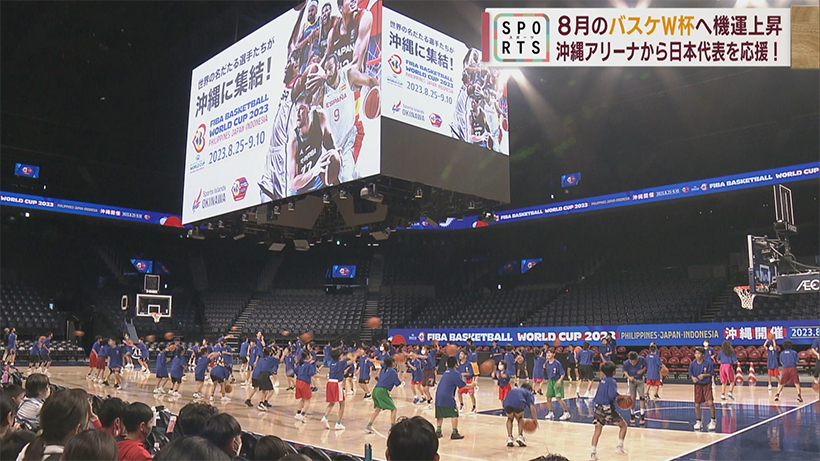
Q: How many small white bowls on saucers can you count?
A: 0